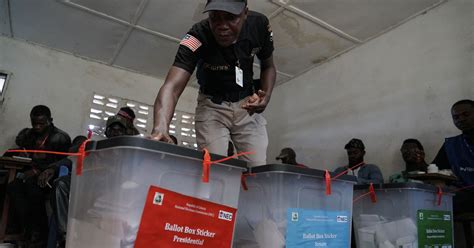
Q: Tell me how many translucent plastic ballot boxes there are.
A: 3